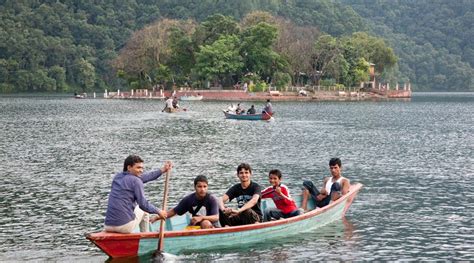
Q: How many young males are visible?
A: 5